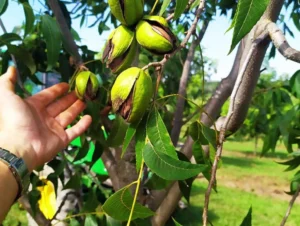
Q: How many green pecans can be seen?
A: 5